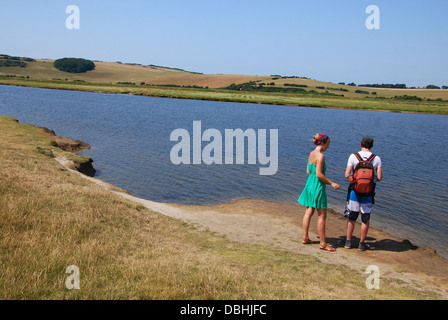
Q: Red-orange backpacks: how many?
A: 1